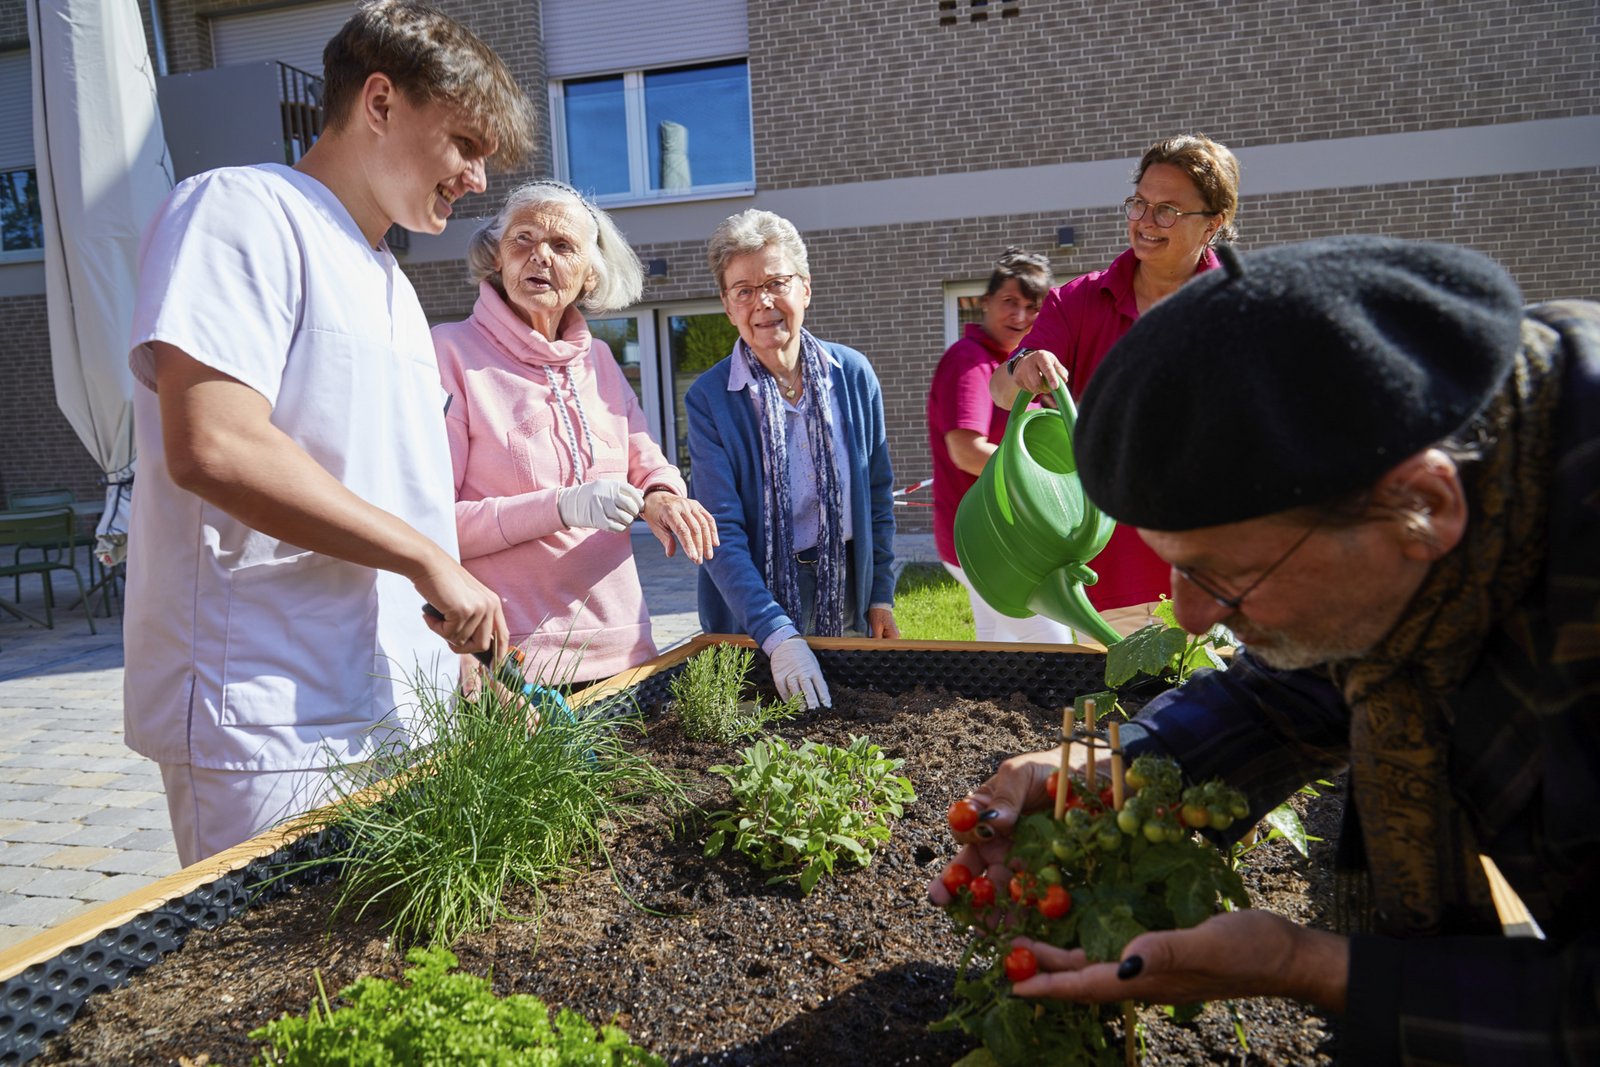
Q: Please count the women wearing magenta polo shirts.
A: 2